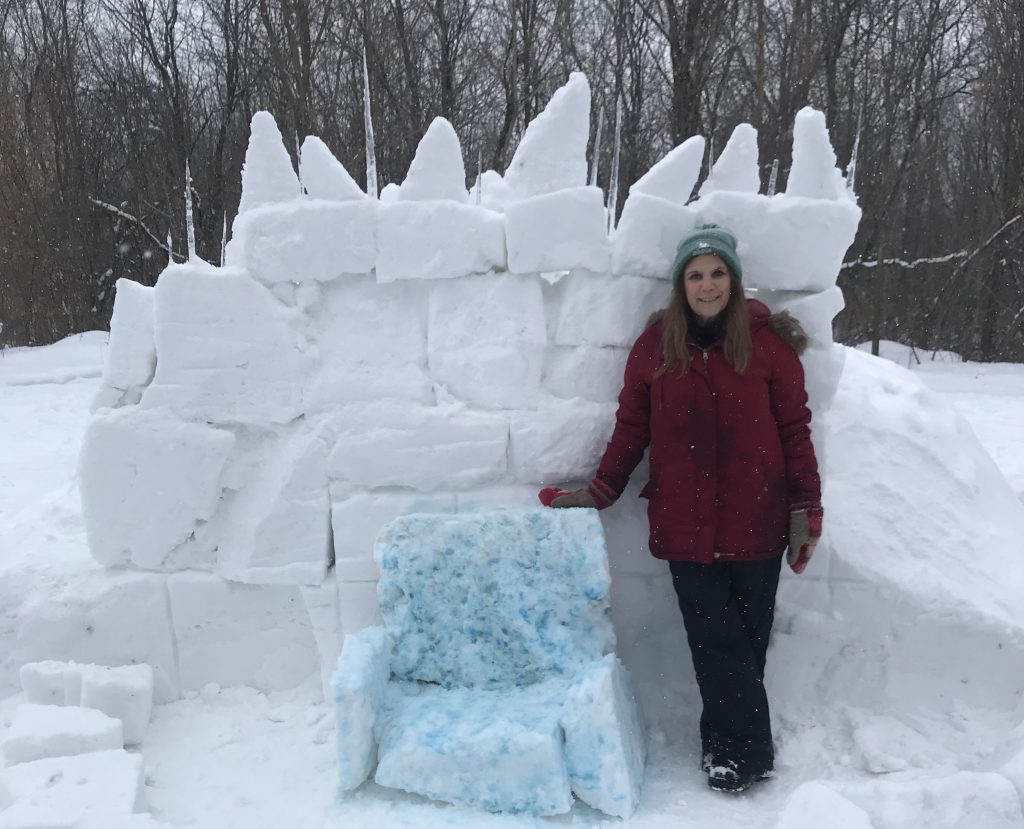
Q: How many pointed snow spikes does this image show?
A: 7